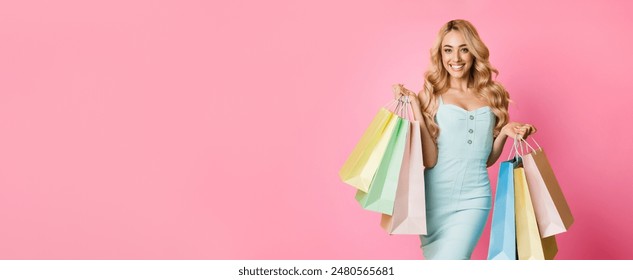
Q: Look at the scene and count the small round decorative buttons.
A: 3